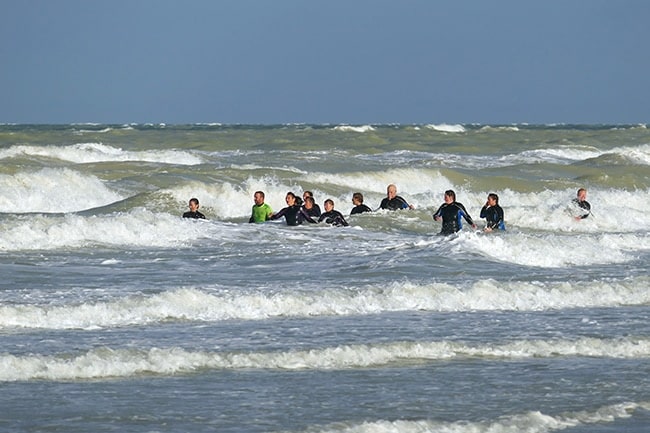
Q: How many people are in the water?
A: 11